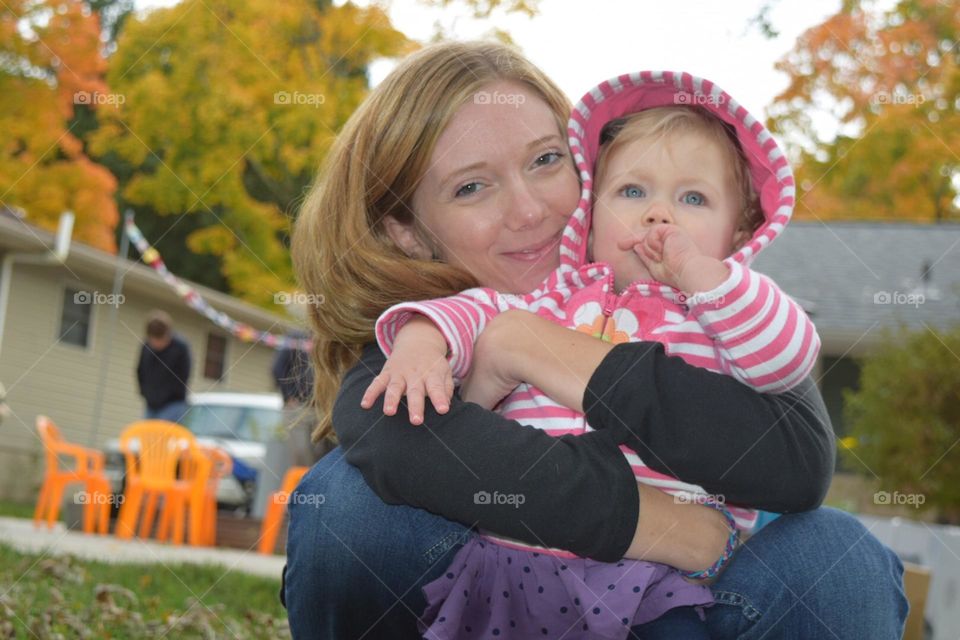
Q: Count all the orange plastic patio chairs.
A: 4